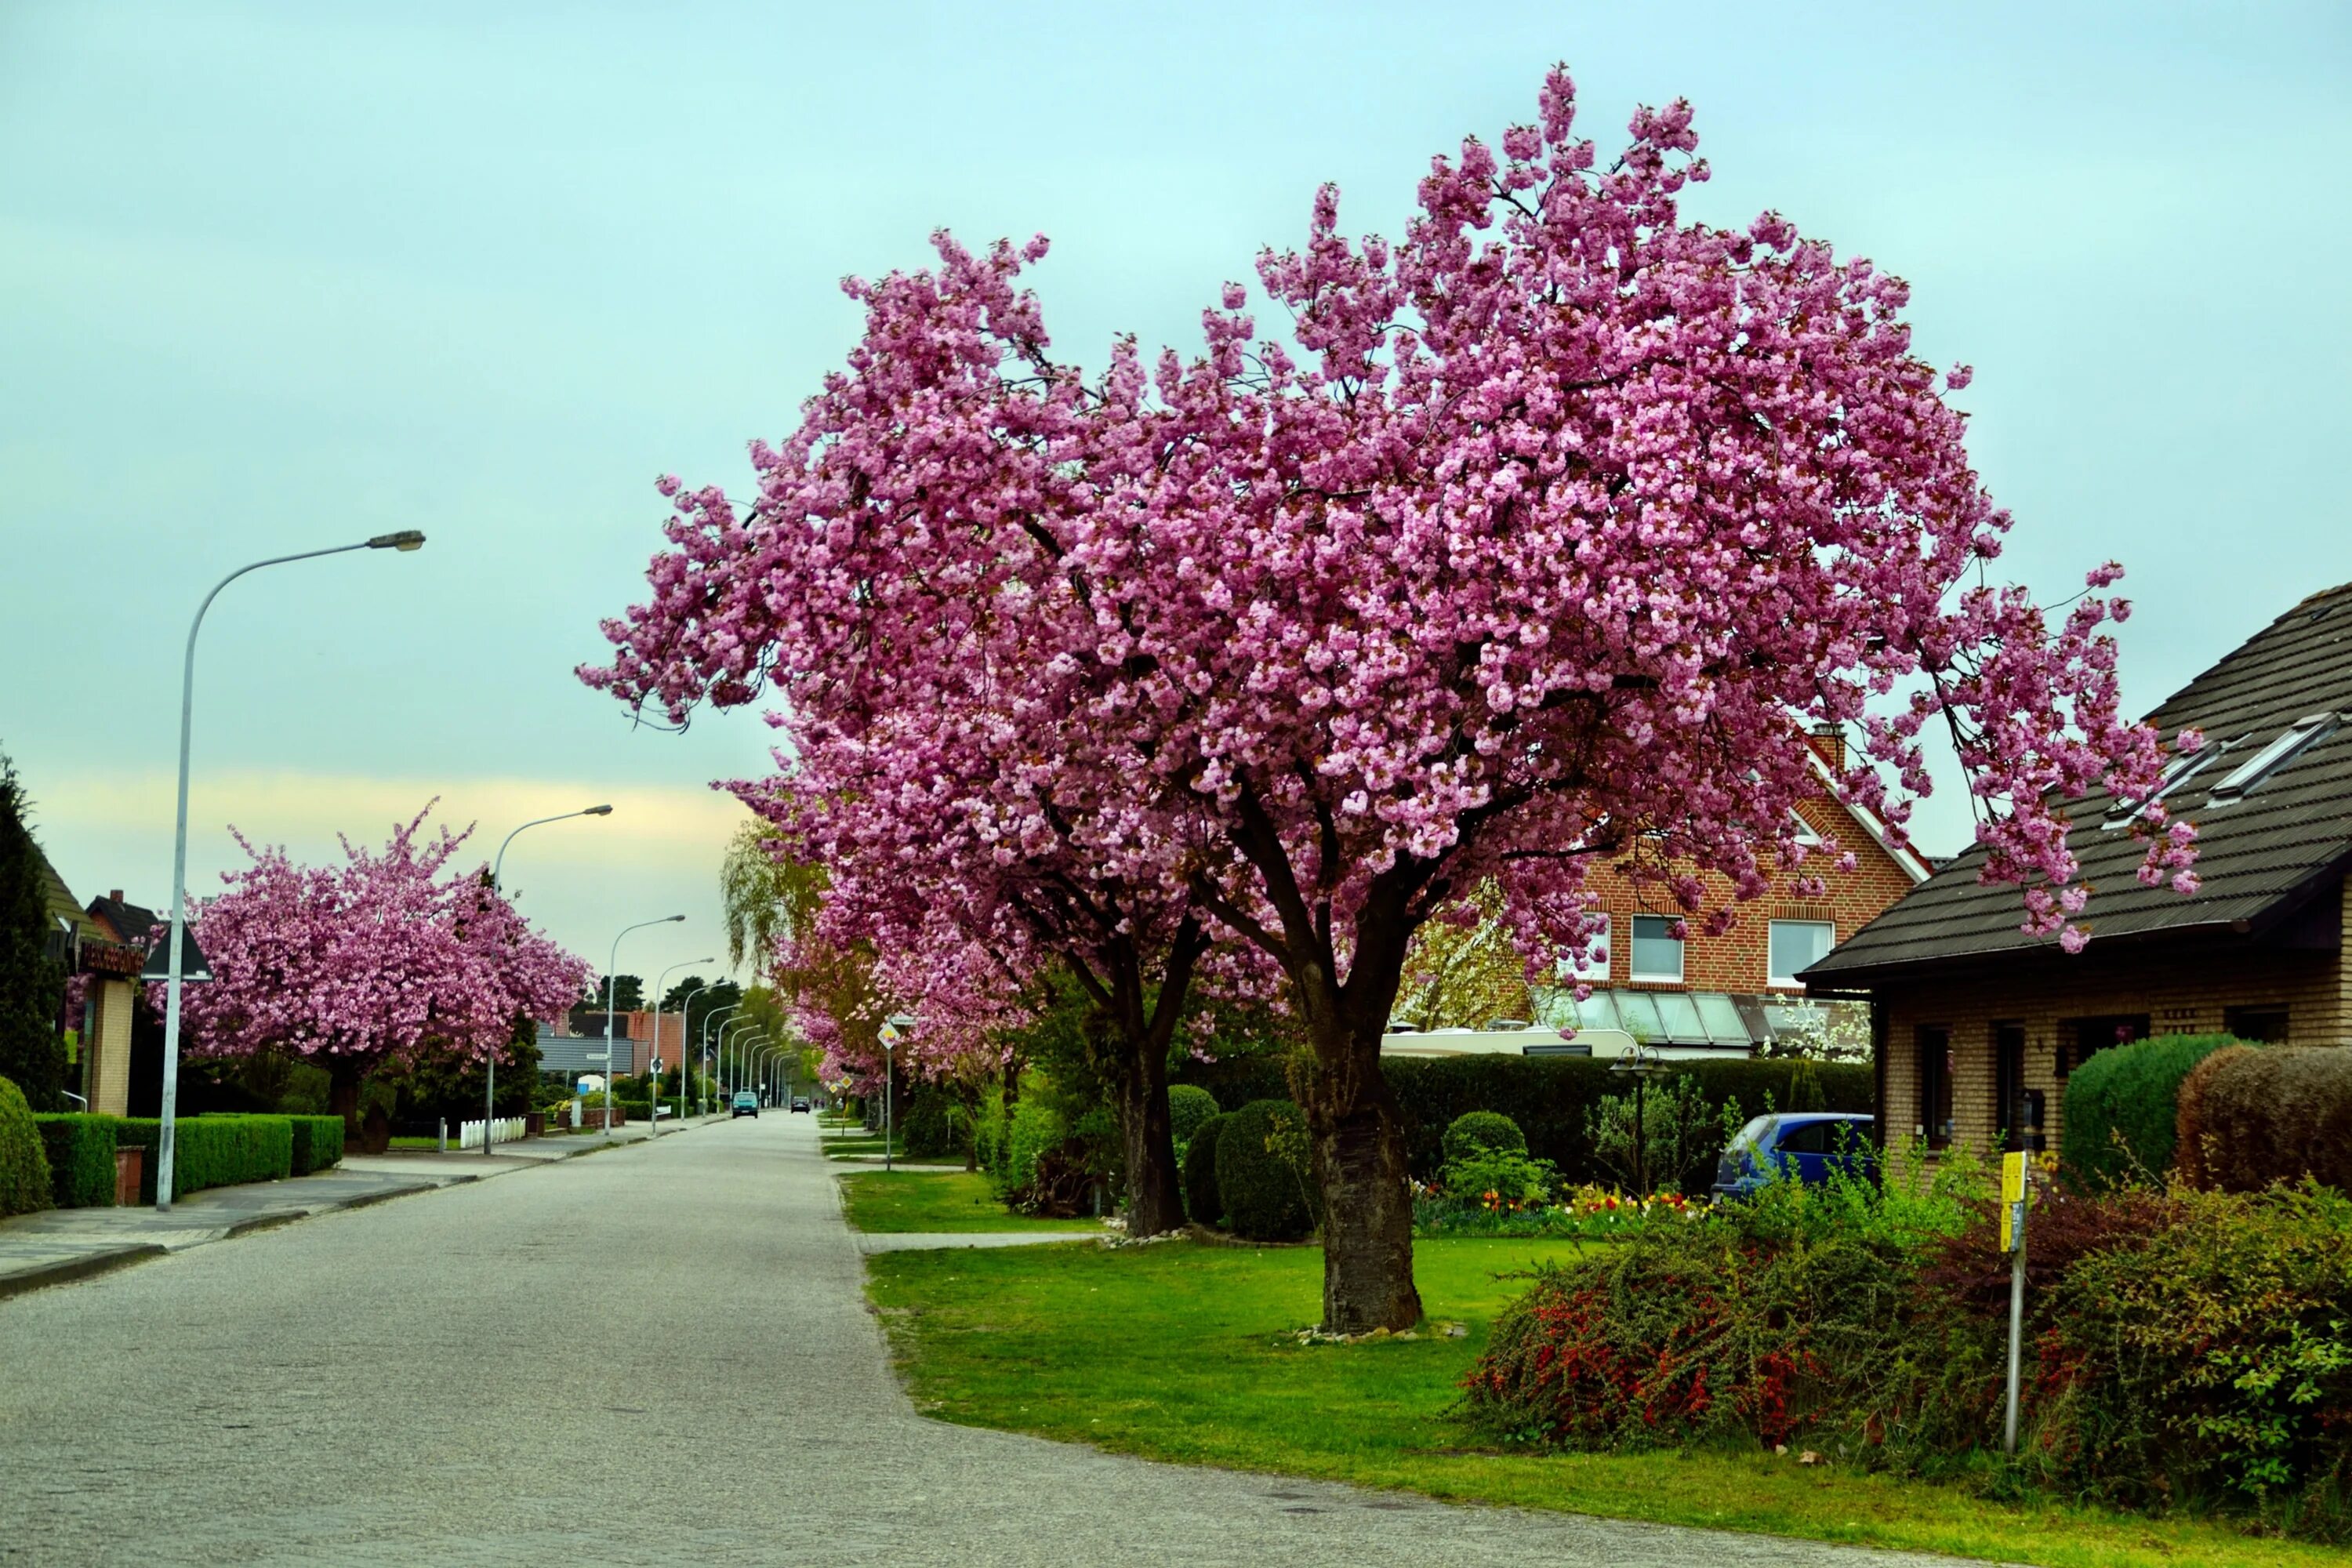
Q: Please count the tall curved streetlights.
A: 13